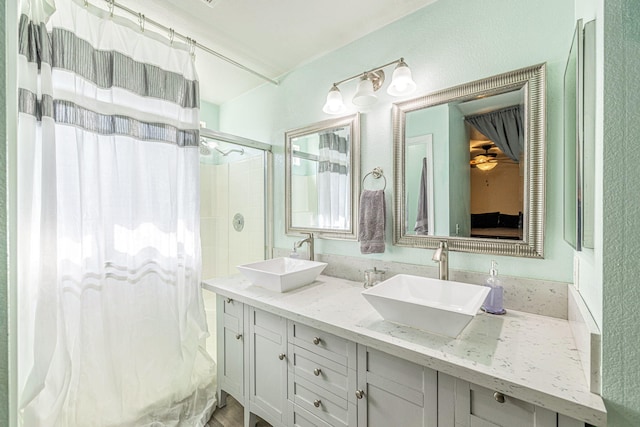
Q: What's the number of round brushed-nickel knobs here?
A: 8